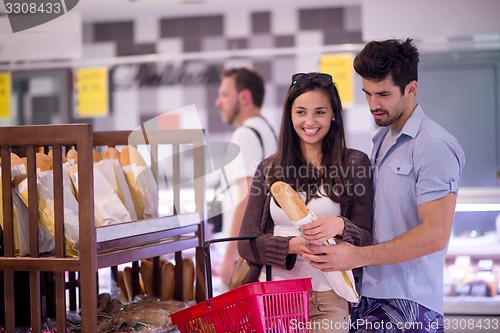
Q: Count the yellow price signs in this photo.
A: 3